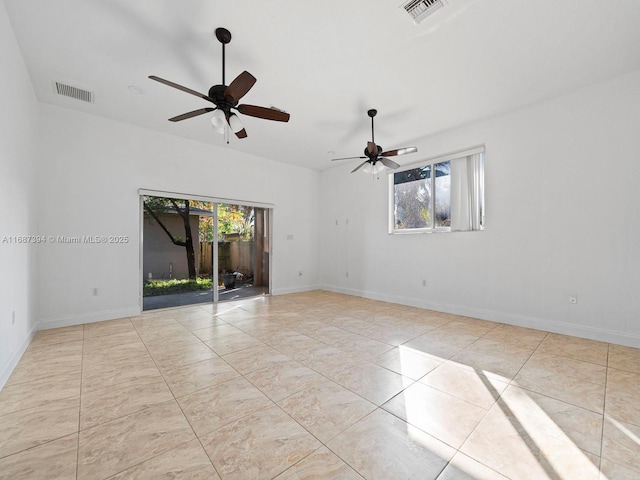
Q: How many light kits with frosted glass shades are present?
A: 2